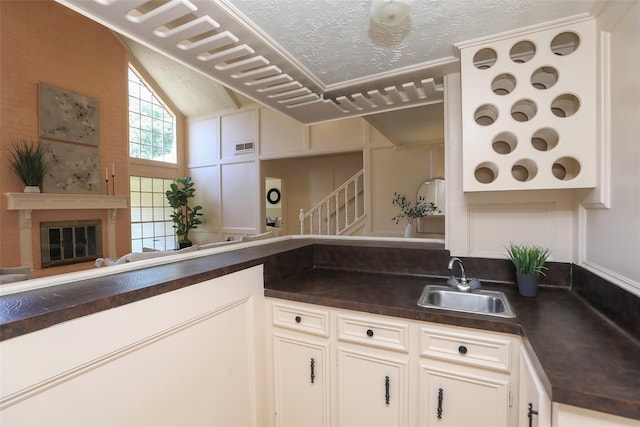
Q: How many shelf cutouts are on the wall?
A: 13